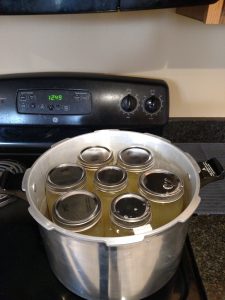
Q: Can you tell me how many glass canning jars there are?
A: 7